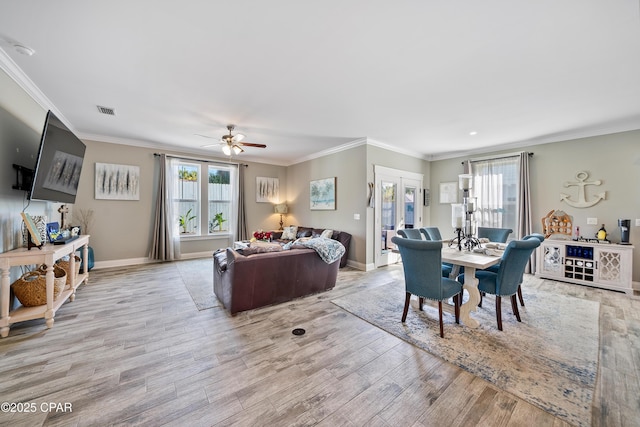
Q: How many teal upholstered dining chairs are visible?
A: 6